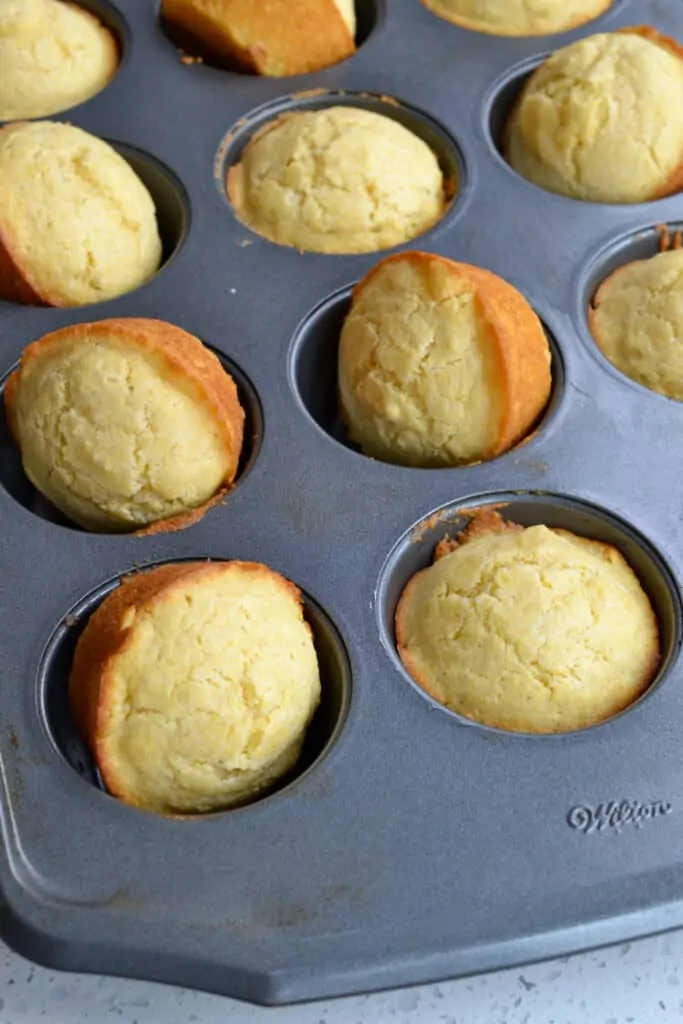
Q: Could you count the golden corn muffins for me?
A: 11